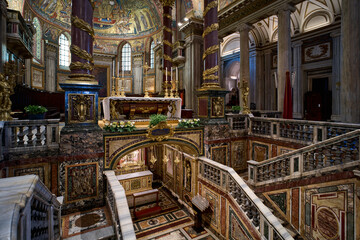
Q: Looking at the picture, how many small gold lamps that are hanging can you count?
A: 3